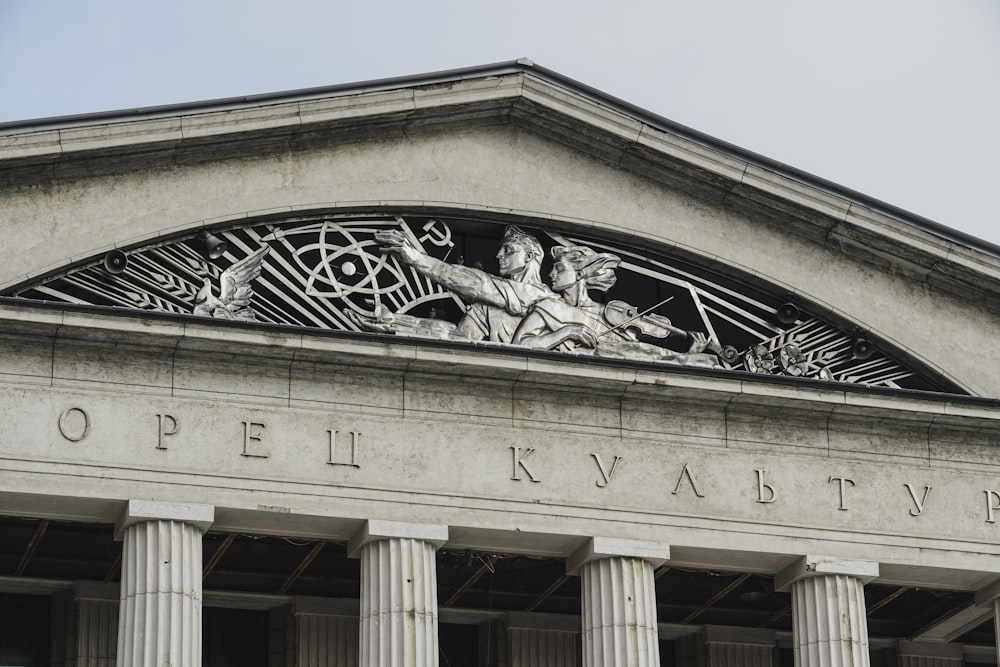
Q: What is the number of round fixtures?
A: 4